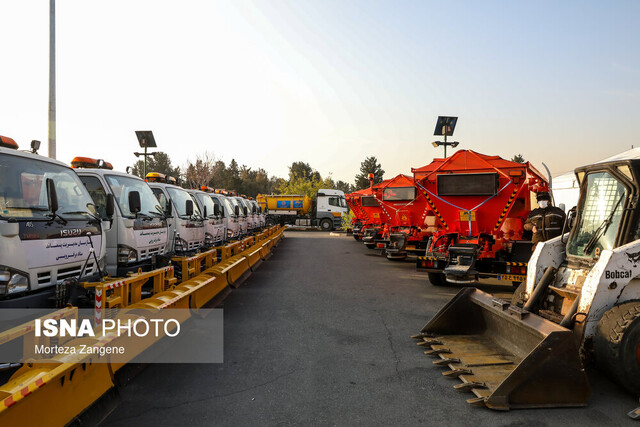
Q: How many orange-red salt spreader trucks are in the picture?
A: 4